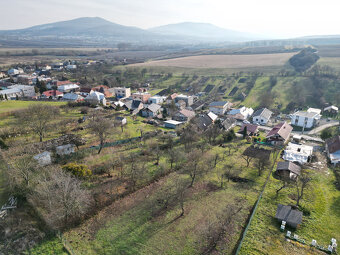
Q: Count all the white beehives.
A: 8